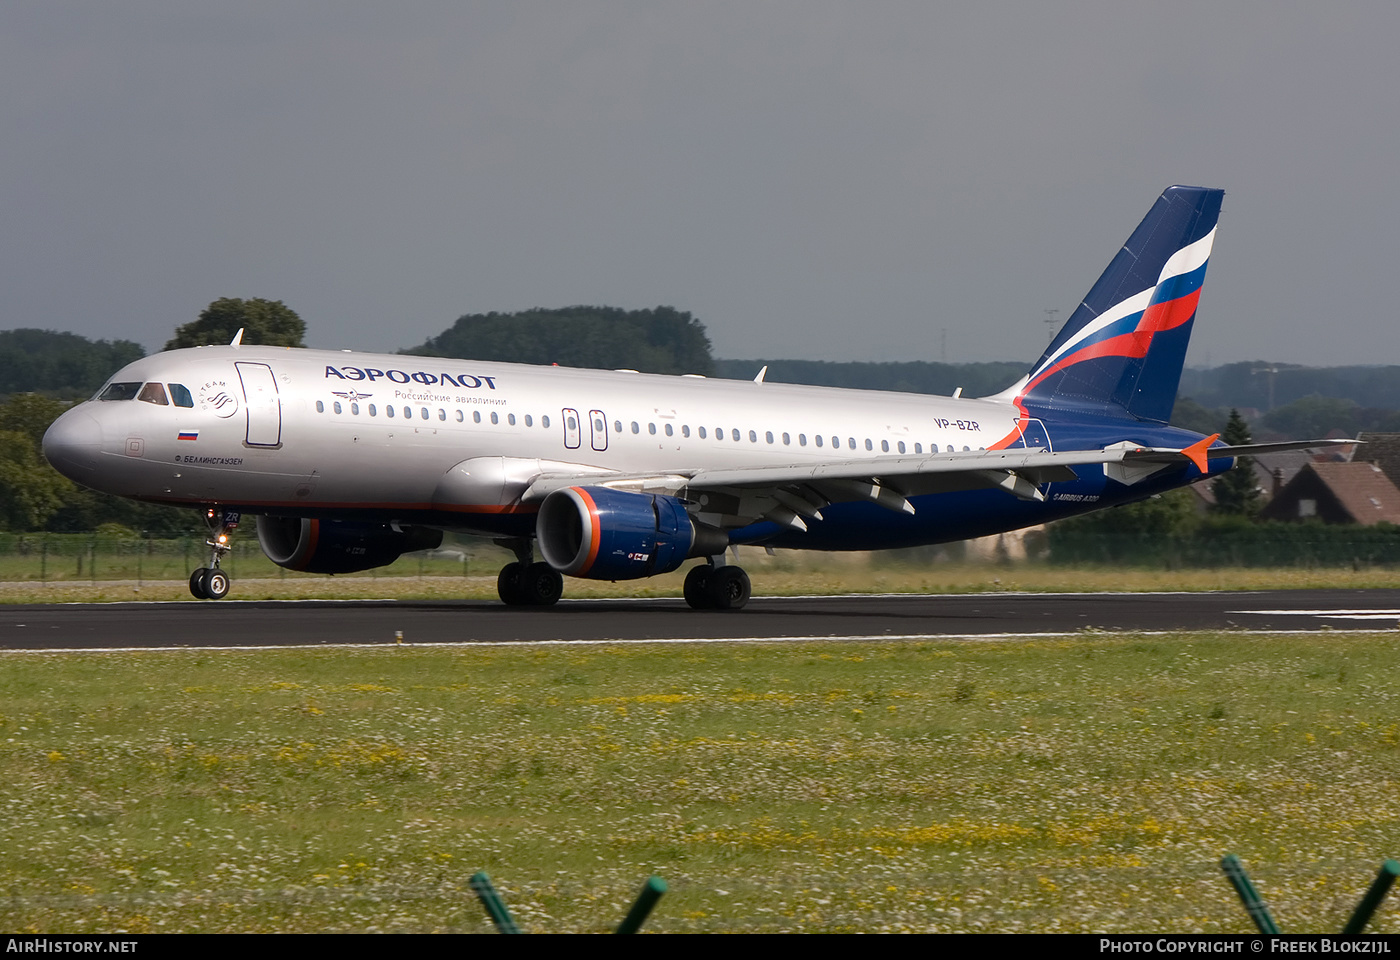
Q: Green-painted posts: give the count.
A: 4